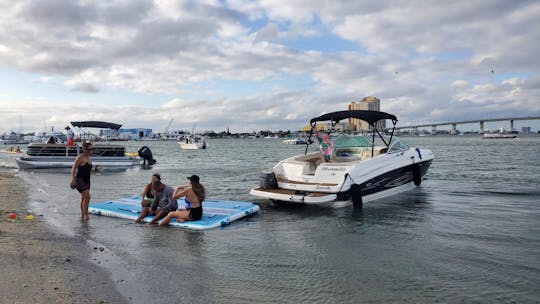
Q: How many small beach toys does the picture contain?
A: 2